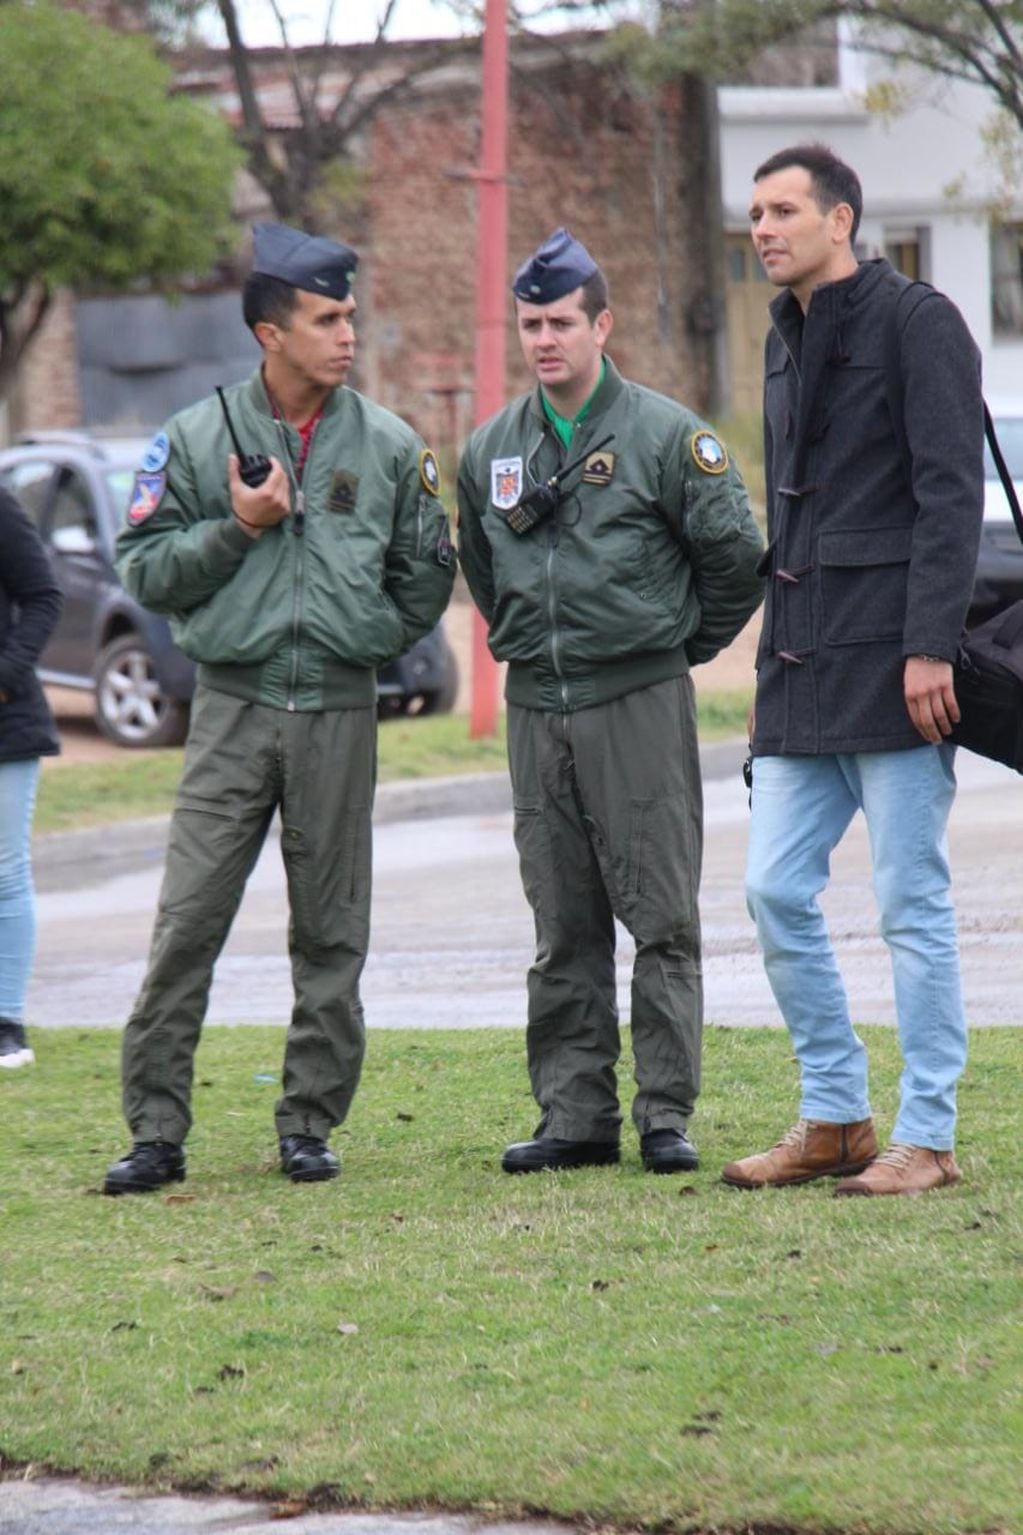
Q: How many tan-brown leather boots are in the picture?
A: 2